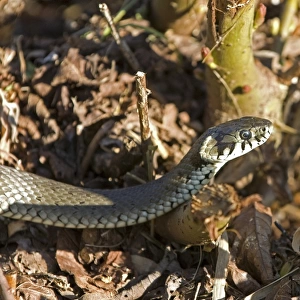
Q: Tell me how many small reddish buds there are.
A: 3